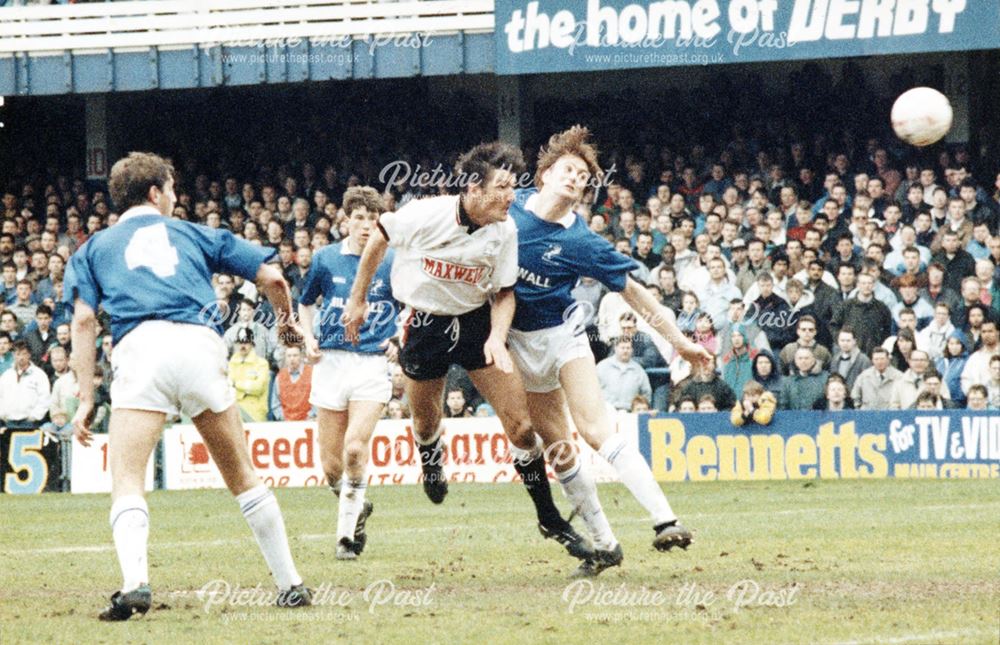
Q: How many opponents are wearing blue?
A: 3